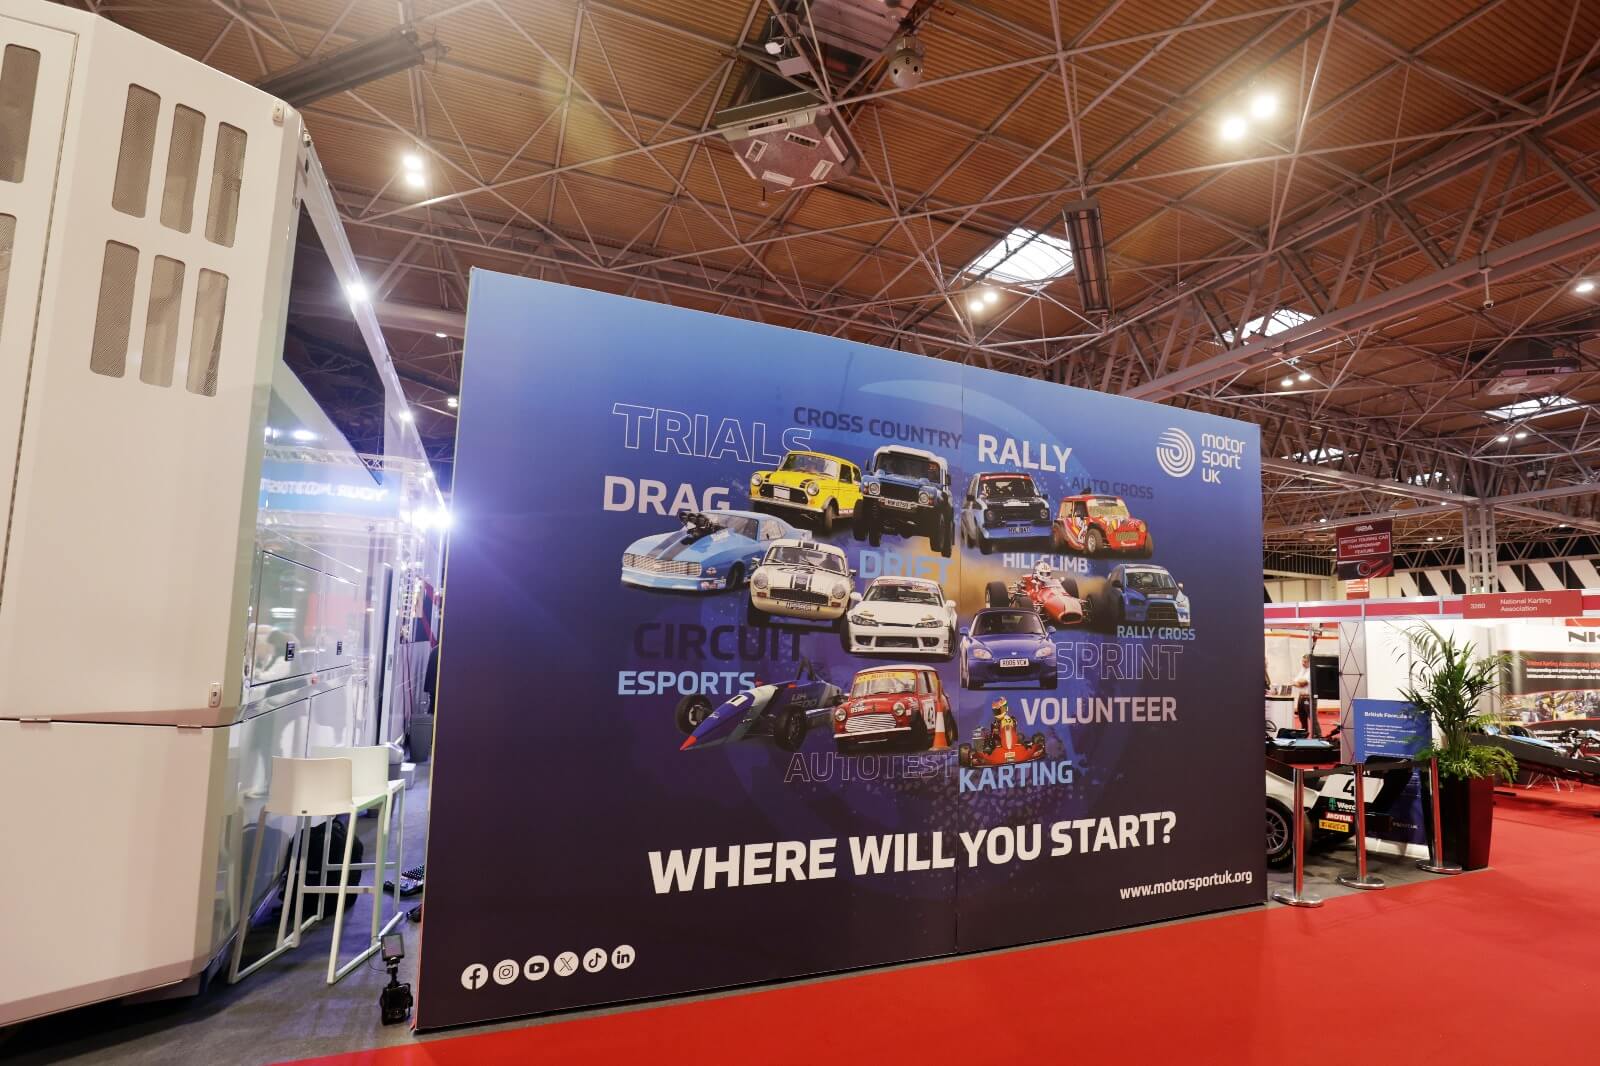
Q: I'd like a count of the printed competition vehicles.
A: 13